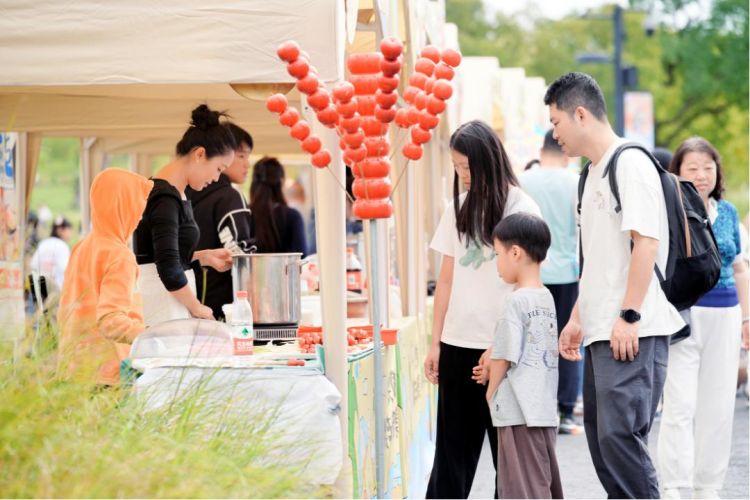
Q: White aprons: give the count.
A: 1